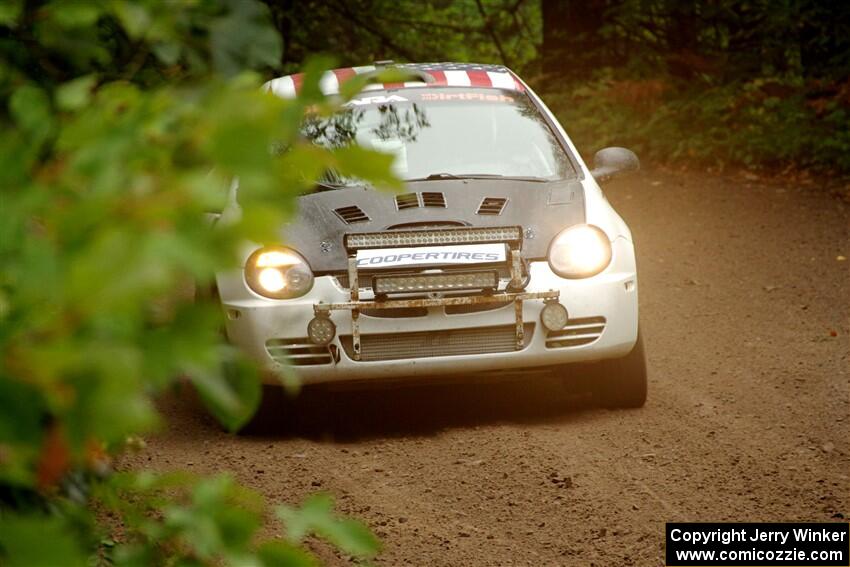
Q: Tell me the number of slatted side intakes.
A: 2